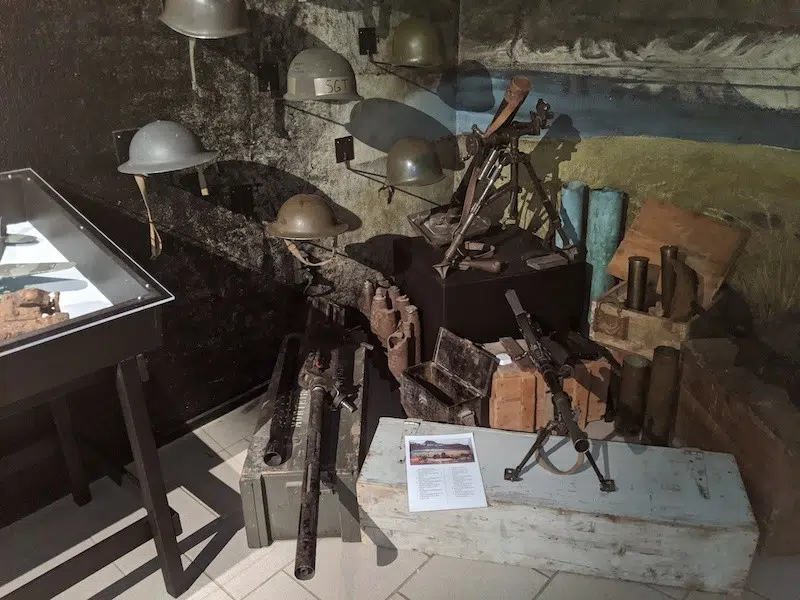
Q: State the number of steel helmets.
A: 6